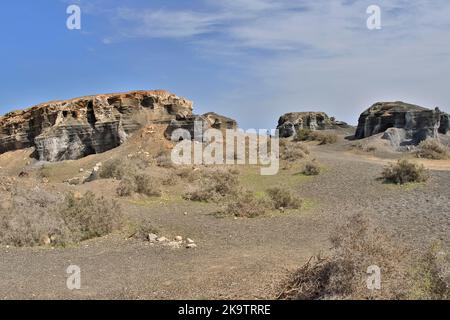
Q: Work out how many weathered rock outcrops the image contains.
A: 3